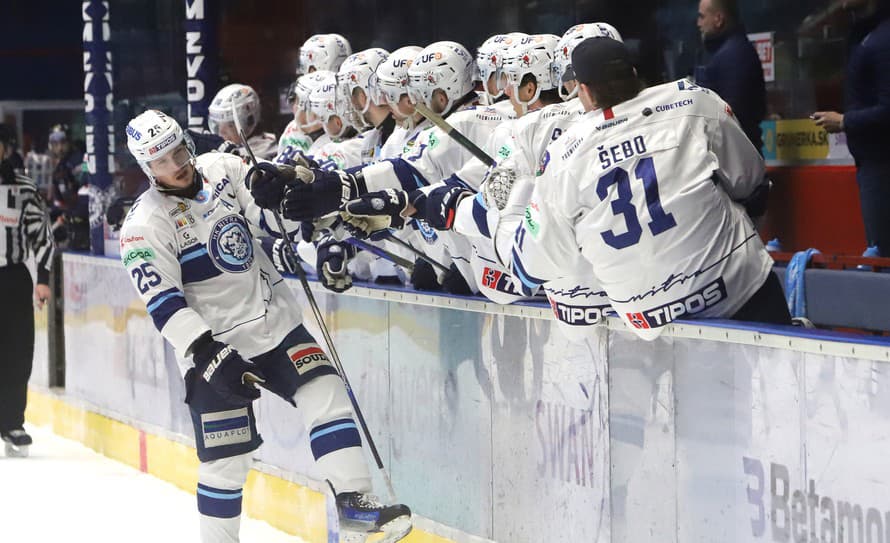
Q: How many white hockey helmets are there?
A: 11